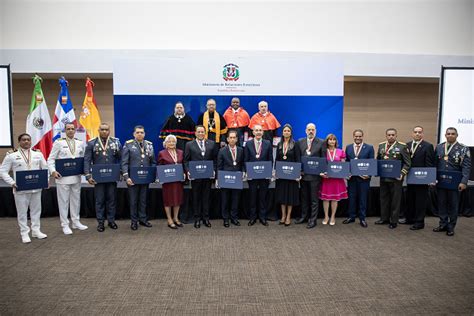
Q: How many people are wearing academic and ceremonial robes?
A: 4